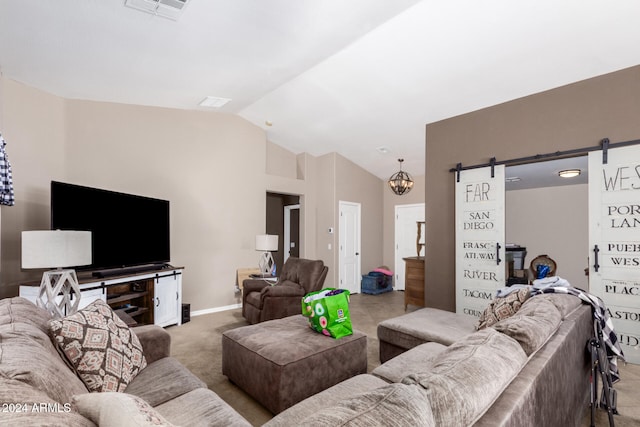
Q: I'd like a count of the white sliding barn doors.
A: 2